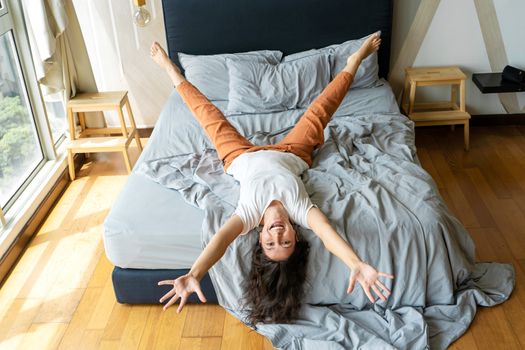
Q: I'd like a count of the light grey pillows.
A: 3